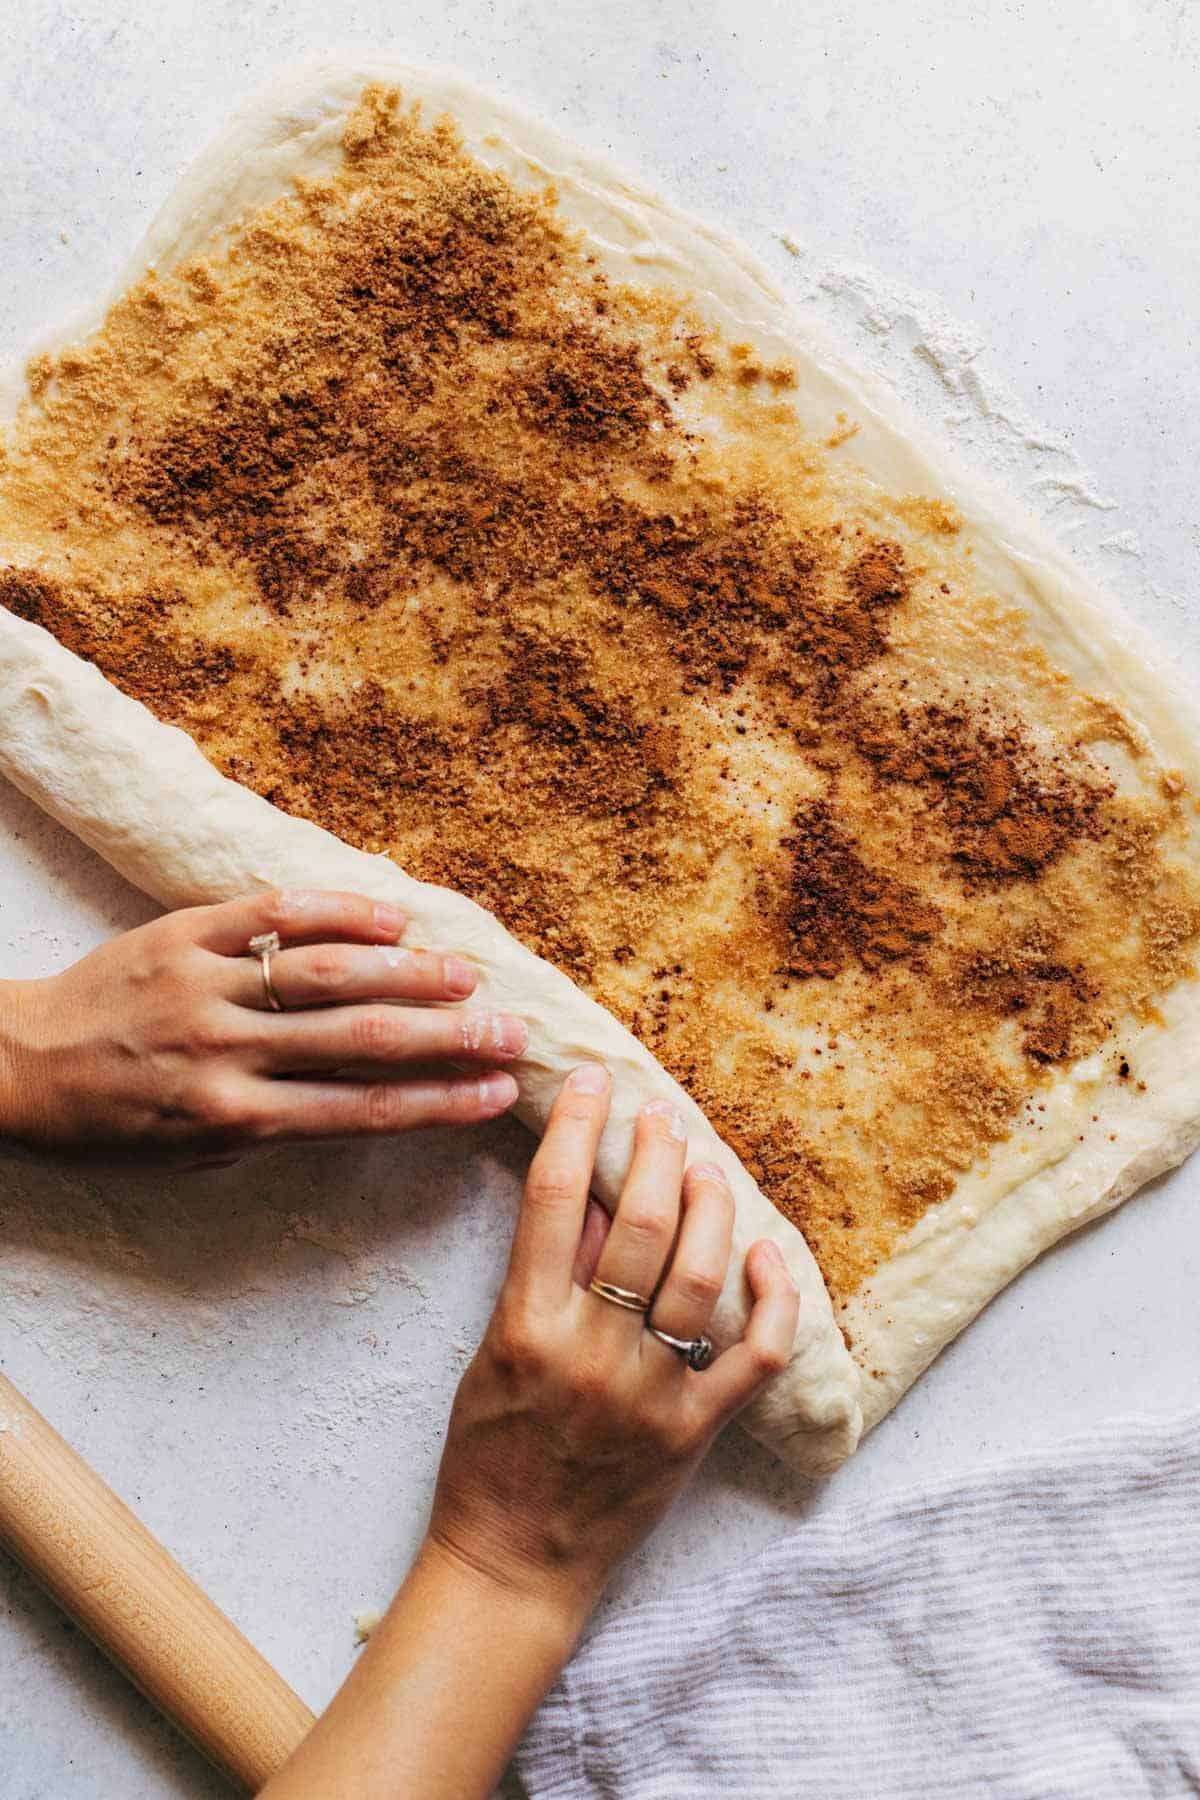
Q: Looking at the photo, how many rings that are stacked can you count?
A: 2